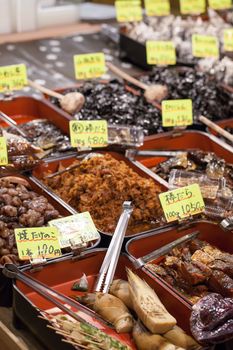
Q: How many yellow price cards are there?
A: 15